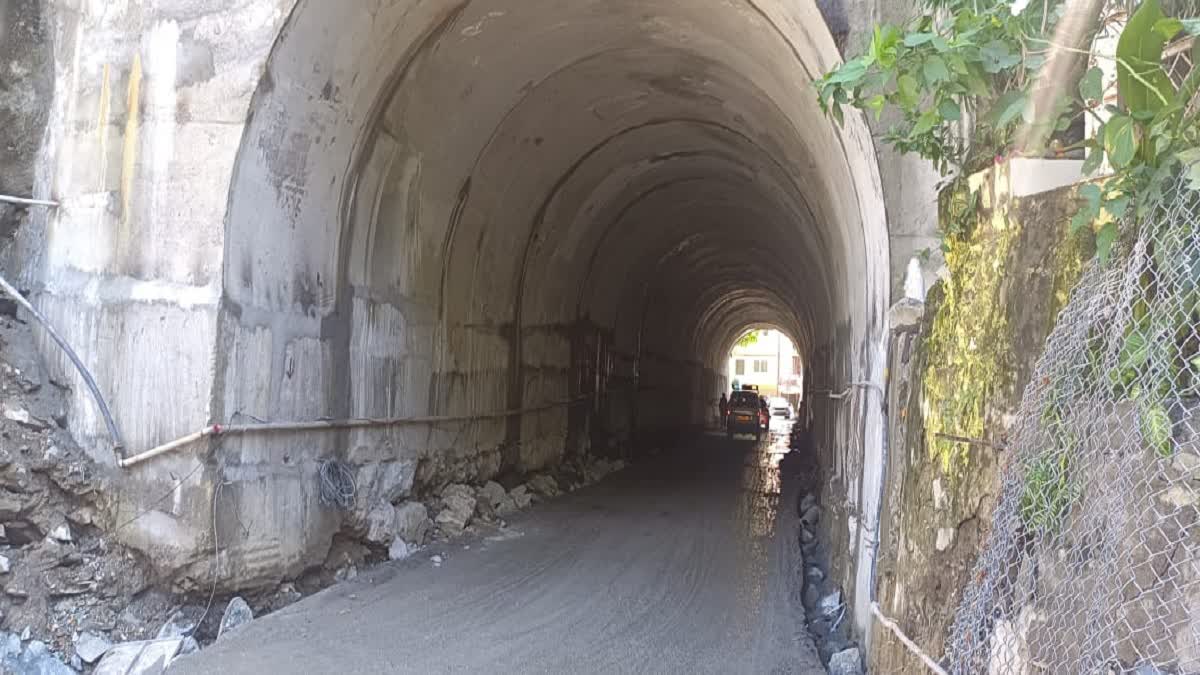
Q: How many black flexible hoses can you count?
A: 1